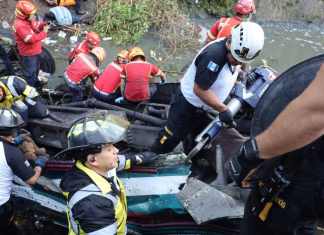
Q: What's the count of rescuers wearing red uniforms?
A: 6